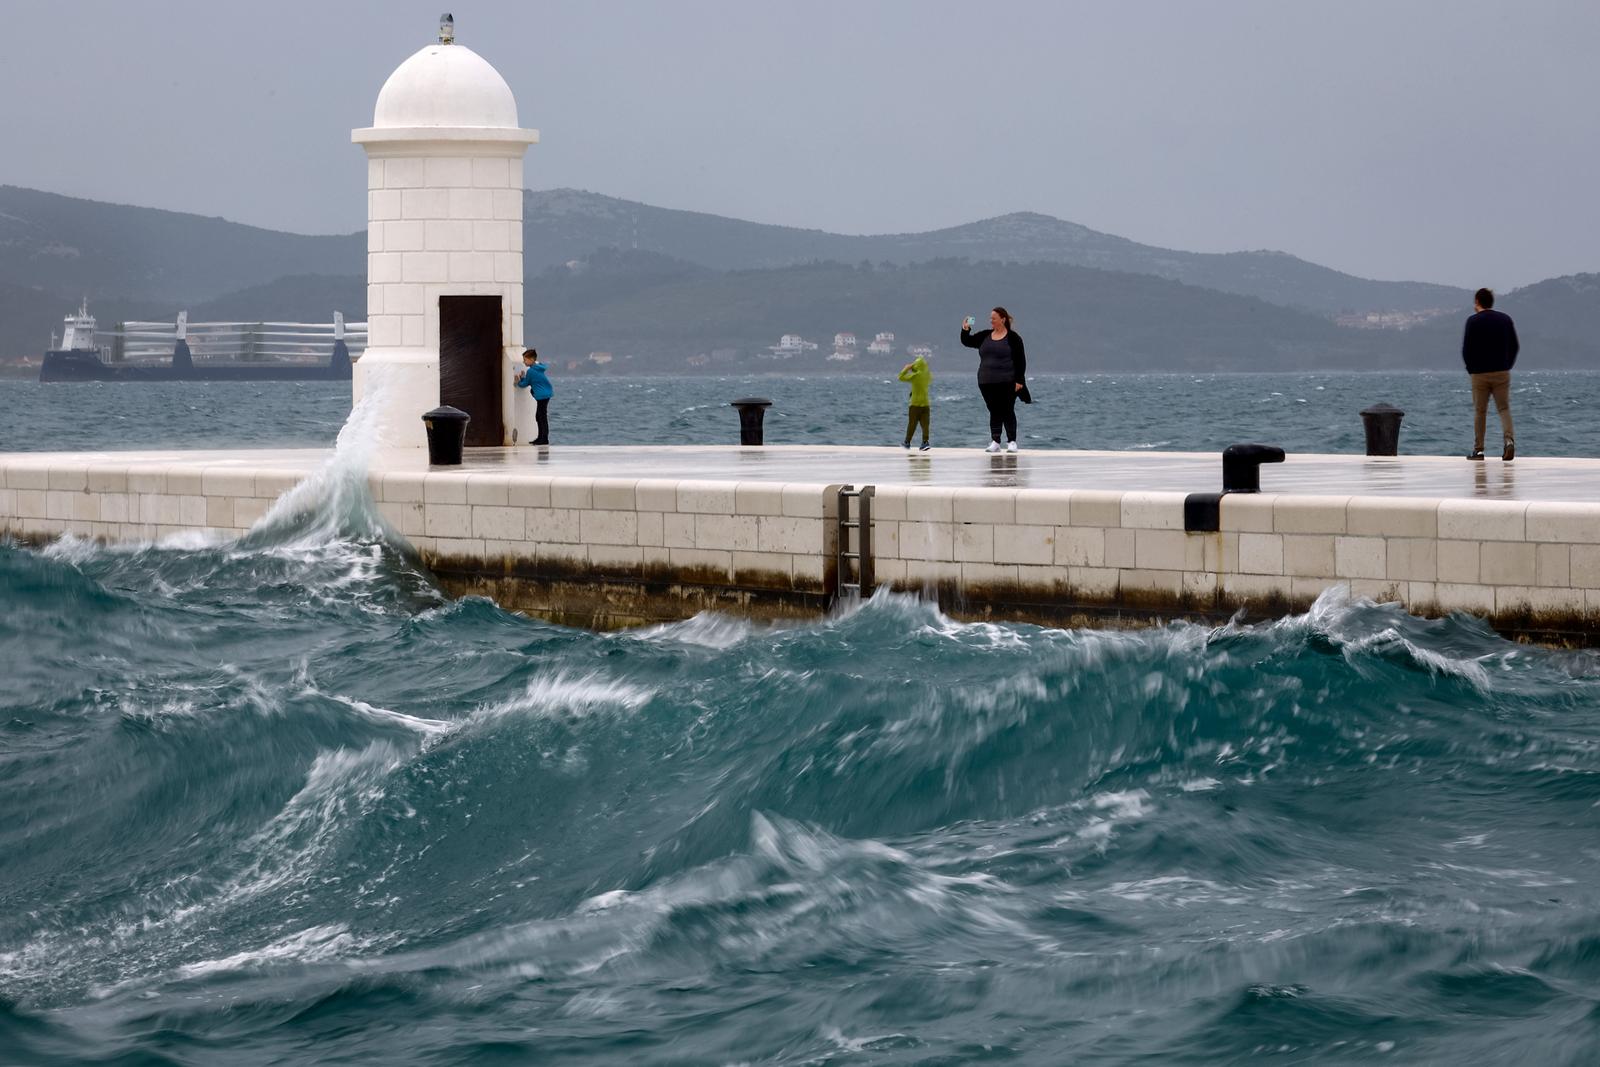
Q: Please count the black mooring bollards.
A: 4